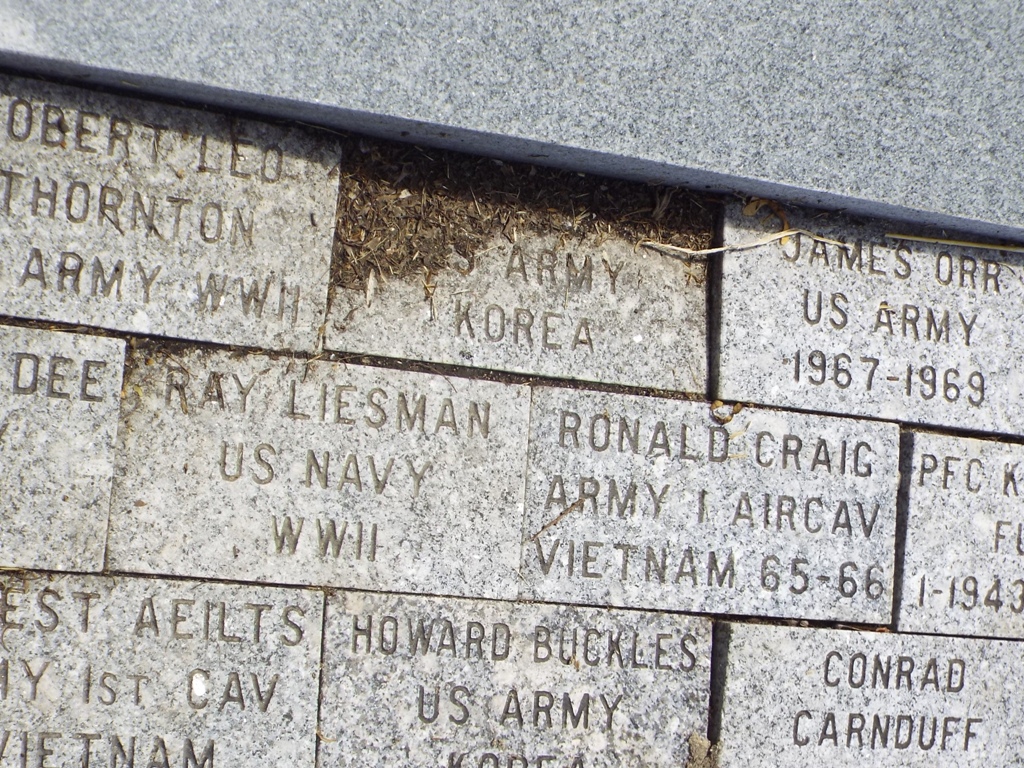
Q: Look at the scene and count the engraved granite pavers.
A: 10